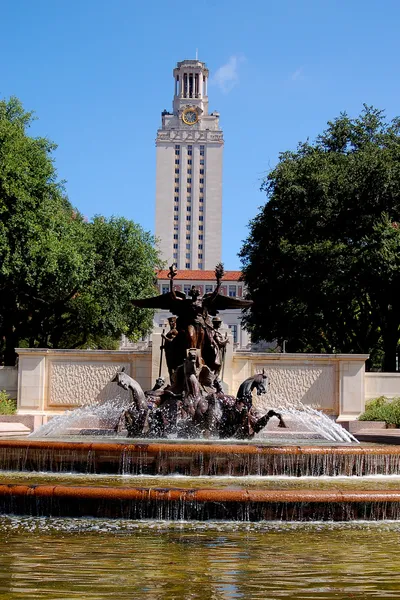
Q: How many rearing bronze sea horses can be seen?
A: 3